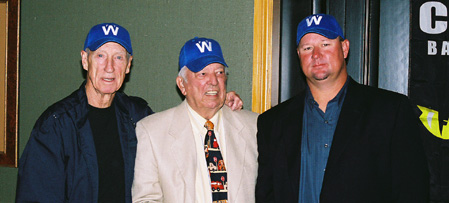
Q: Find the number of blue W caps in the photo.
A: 3